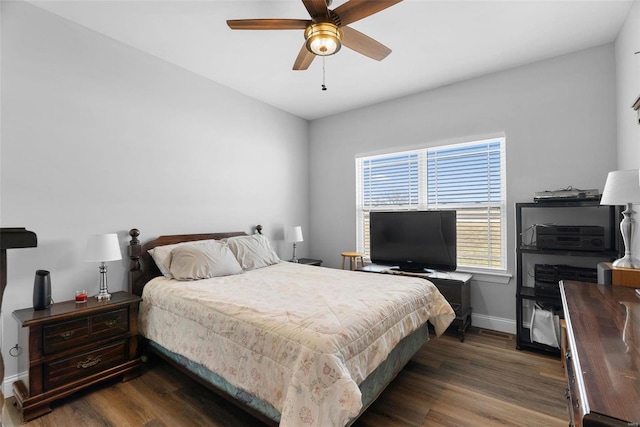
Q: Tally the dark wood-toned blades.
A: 5